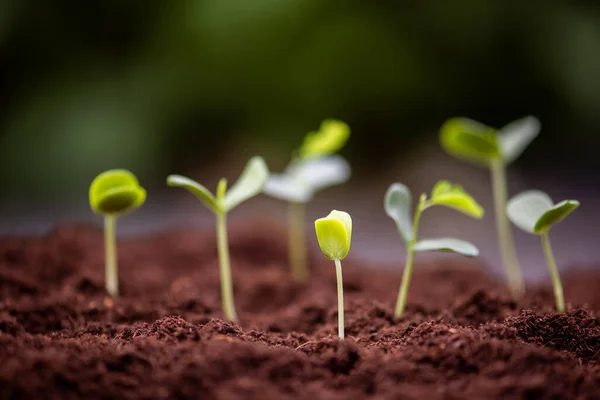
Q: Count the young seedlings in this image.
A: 7